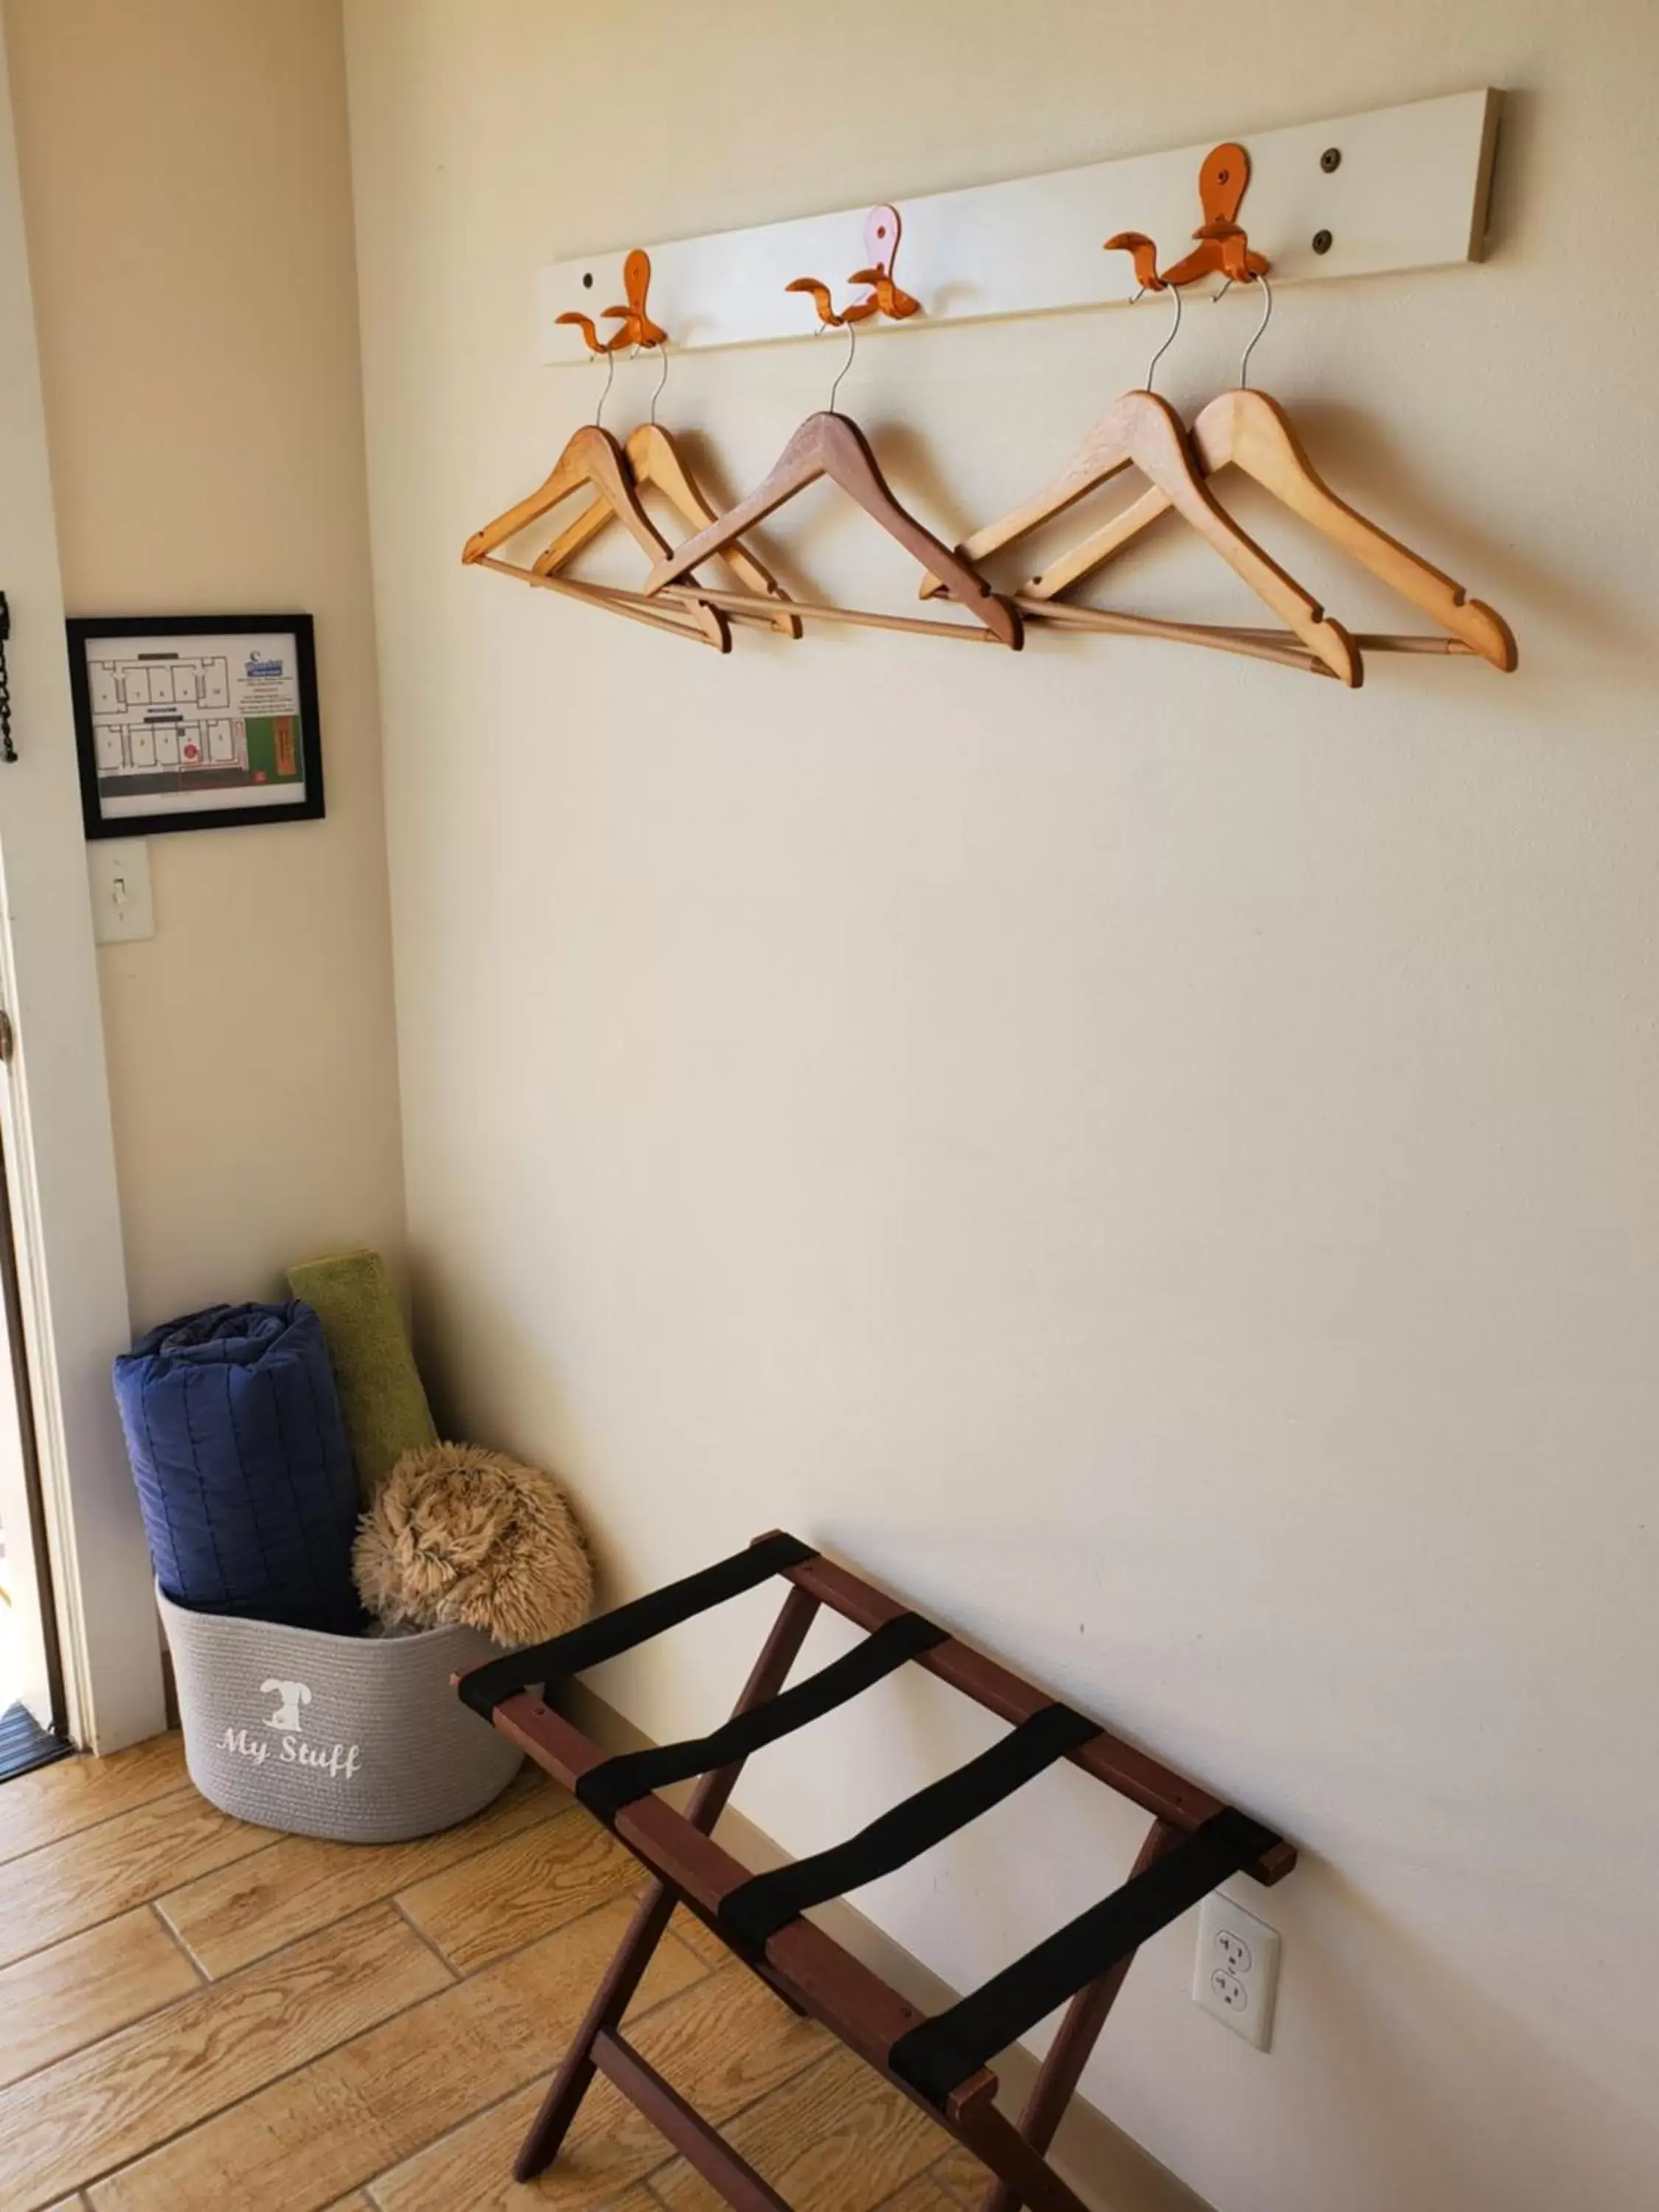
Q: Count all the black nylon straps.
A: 4